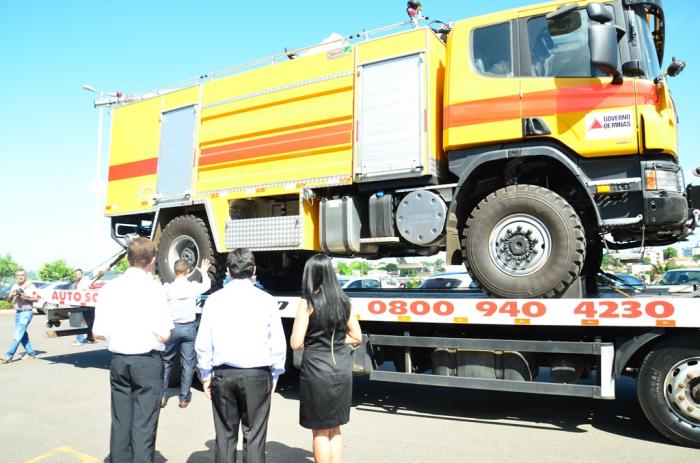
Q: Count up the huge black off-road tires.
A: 2